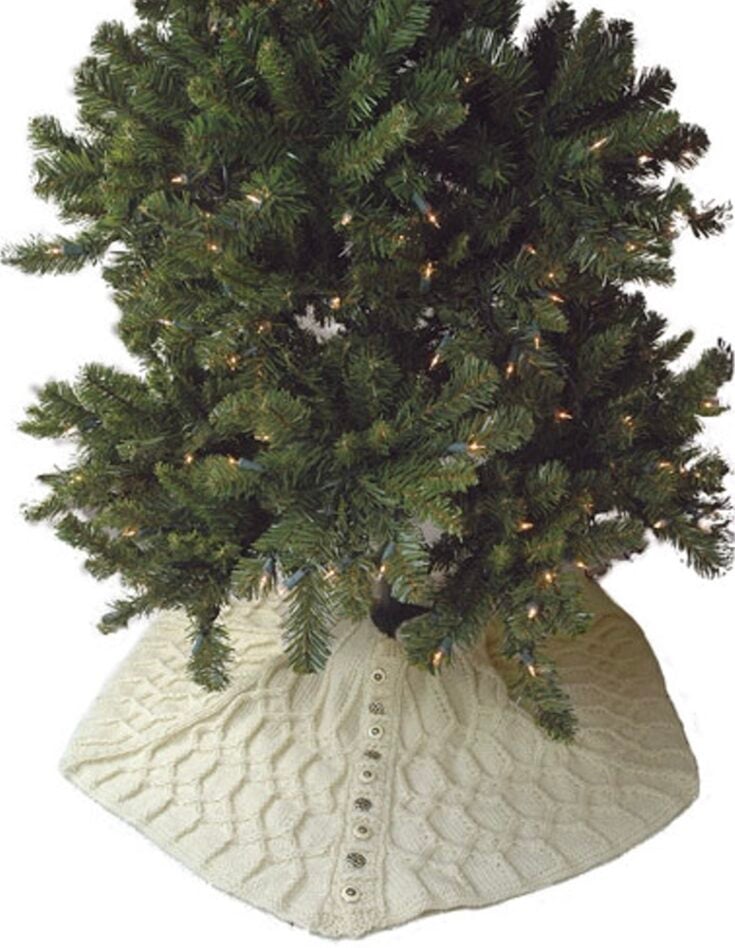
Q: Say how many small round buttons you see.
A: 9